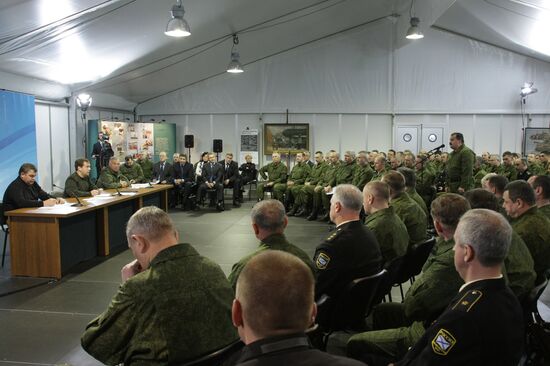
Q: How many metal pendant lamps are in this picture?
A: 3